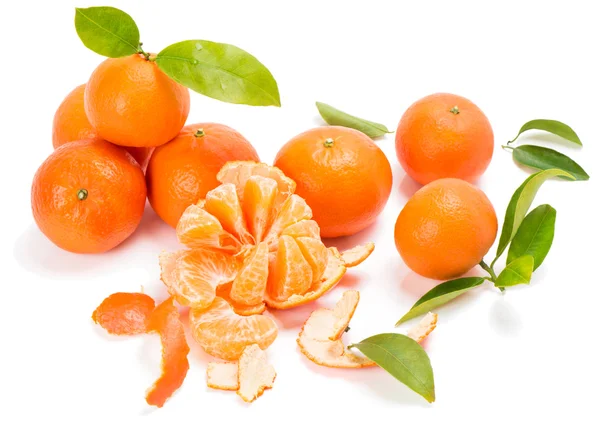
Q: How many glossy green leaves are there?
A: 10